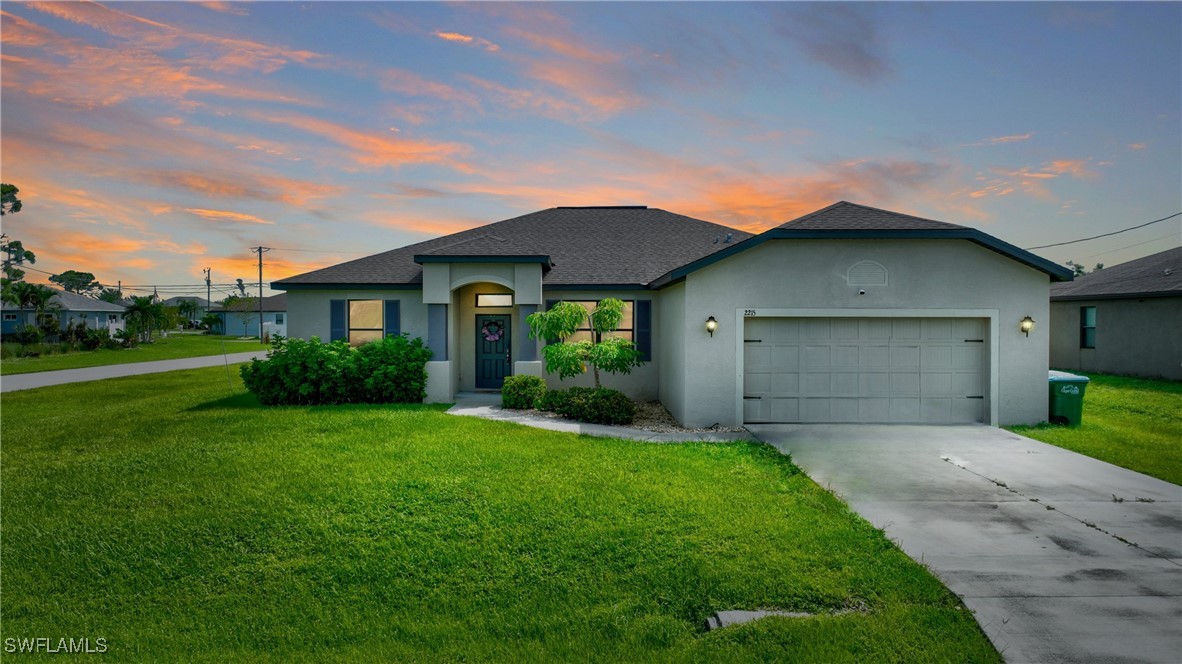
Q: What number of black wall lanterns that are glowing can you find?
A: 2